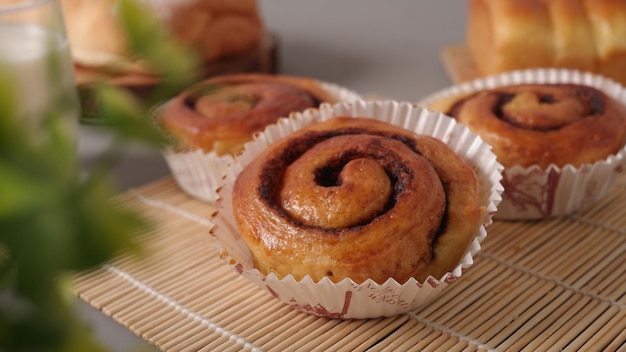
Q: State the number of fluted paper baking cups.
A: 3